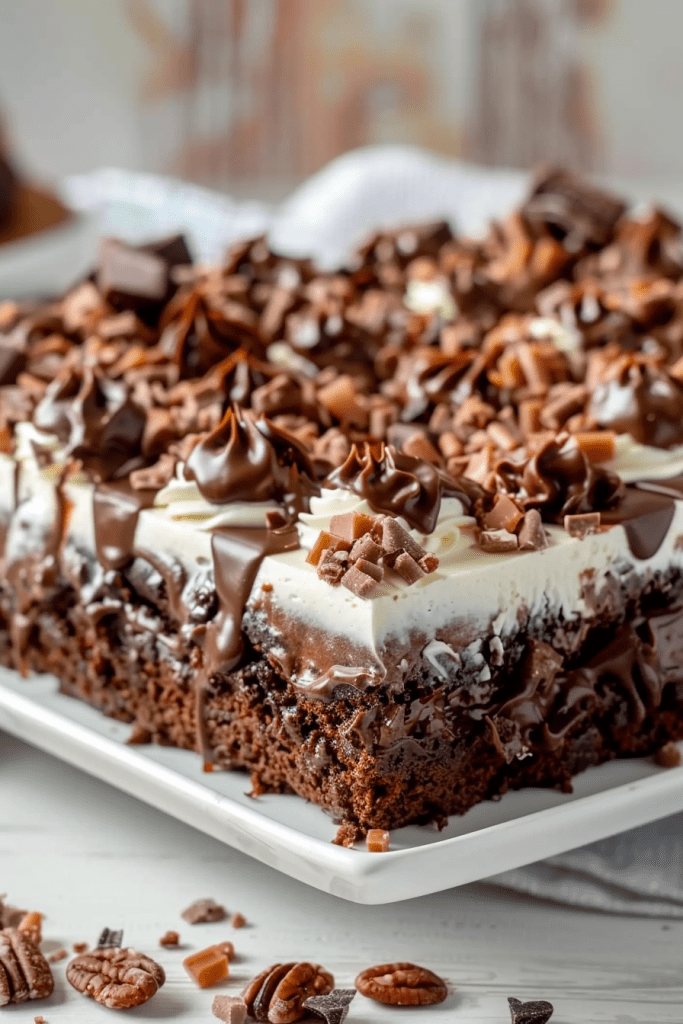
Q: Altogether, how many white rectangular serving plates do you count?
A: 1